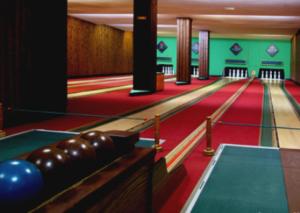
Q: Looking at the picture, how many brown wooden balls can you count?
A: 3